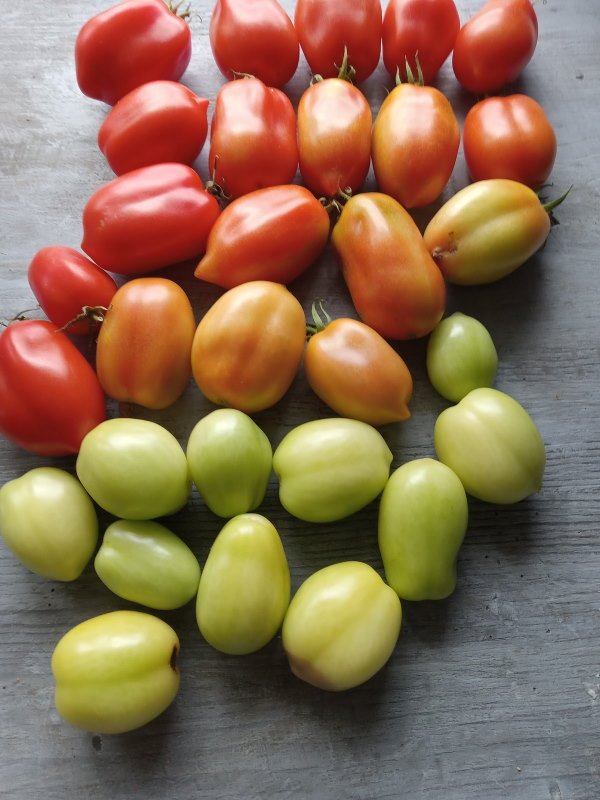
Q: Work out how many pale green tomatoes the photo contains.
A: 11